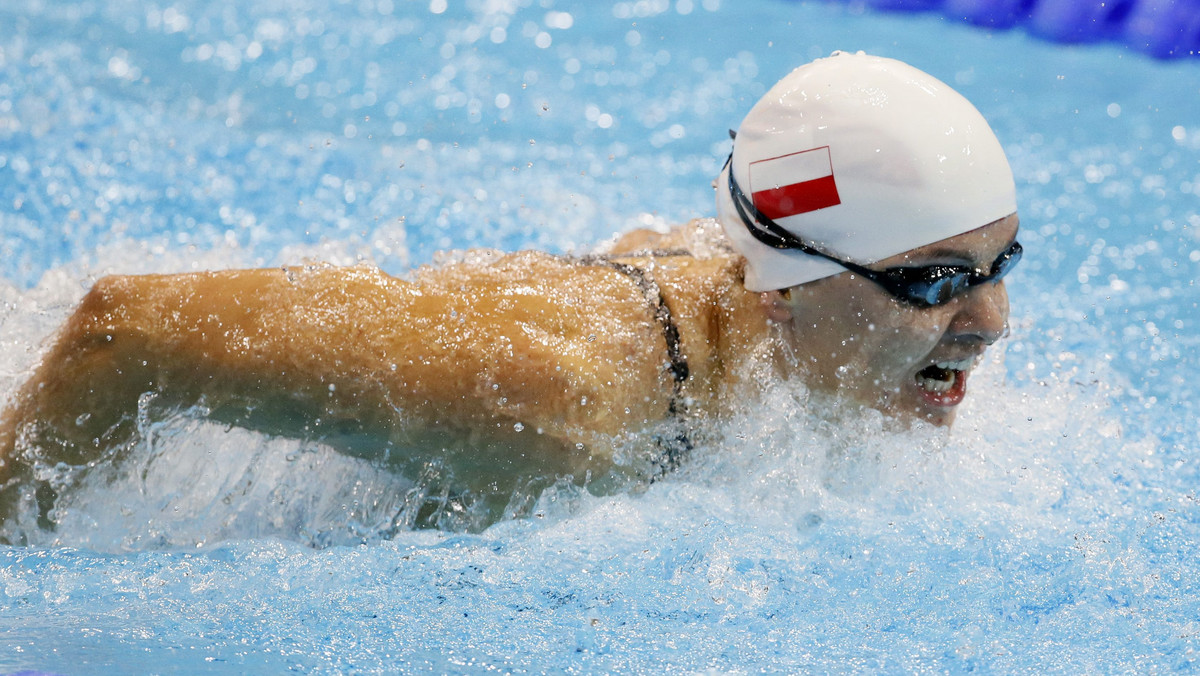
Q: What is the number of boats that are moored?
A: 0